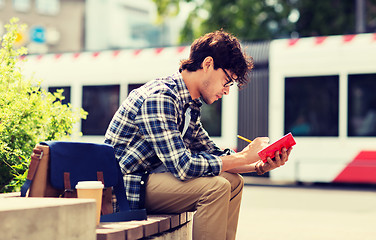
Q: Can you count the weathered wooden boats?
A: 0